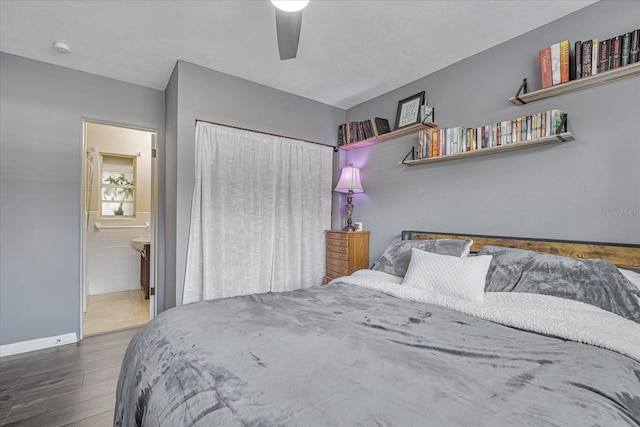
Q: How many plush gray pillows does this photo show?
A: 2